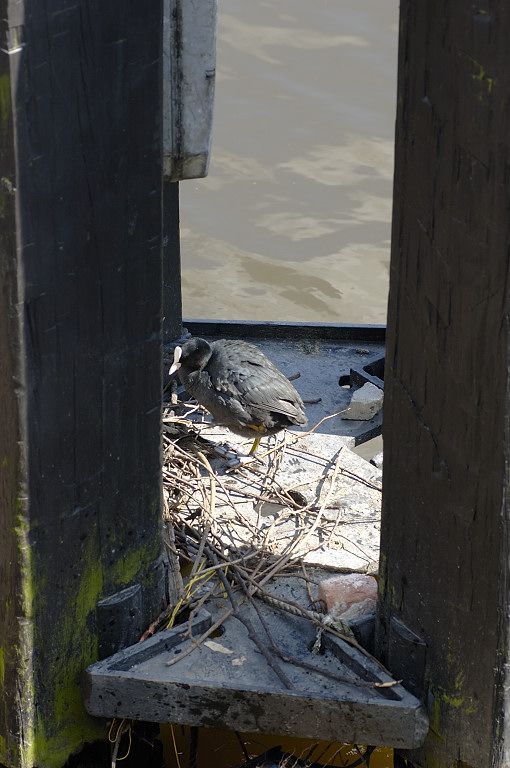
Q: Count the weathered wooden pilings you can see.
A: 2